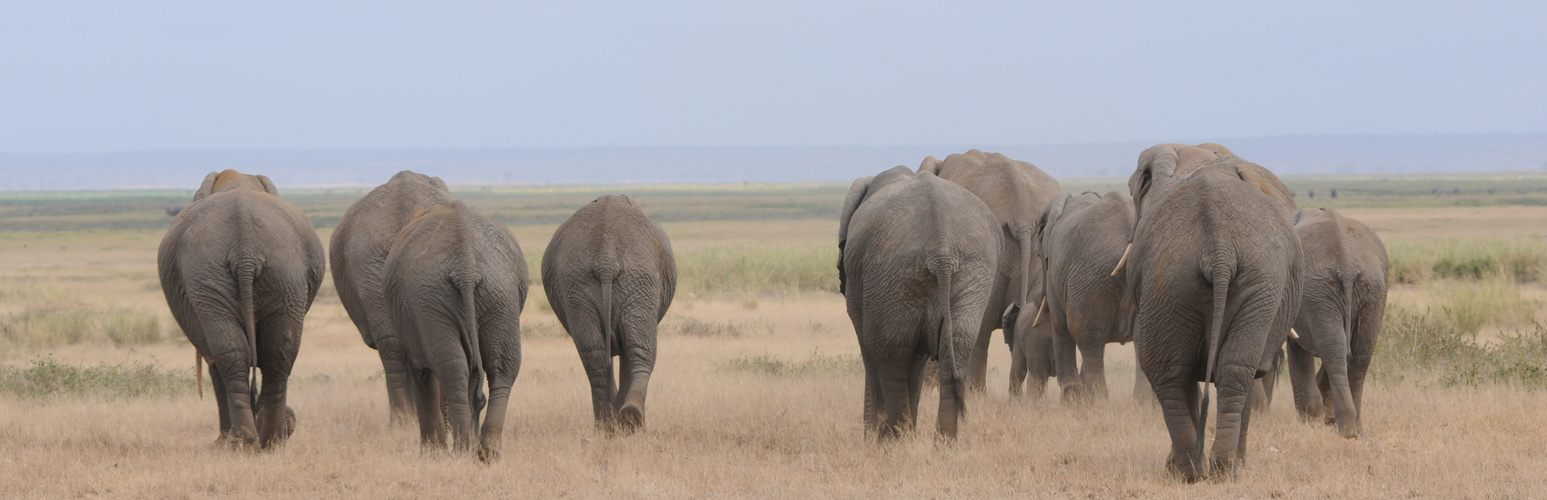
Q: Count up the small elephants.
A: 1